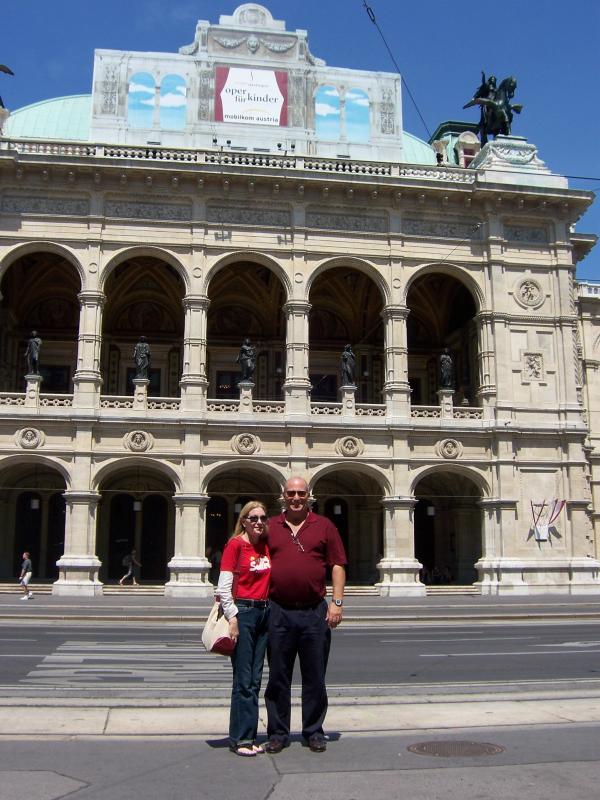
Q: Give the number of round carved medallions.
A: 6